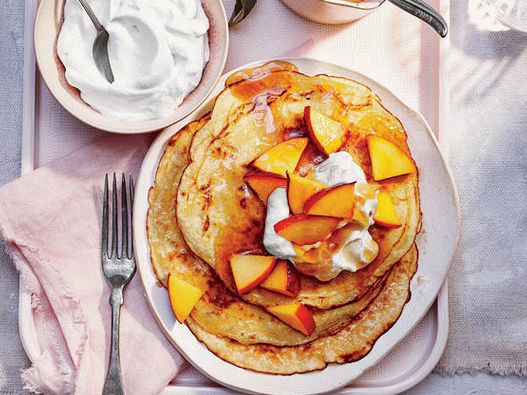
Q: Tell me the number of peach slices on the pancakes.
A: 12